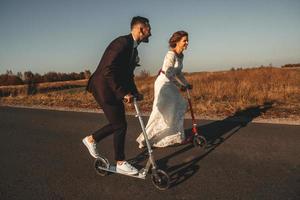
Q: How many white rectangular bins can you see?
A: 0